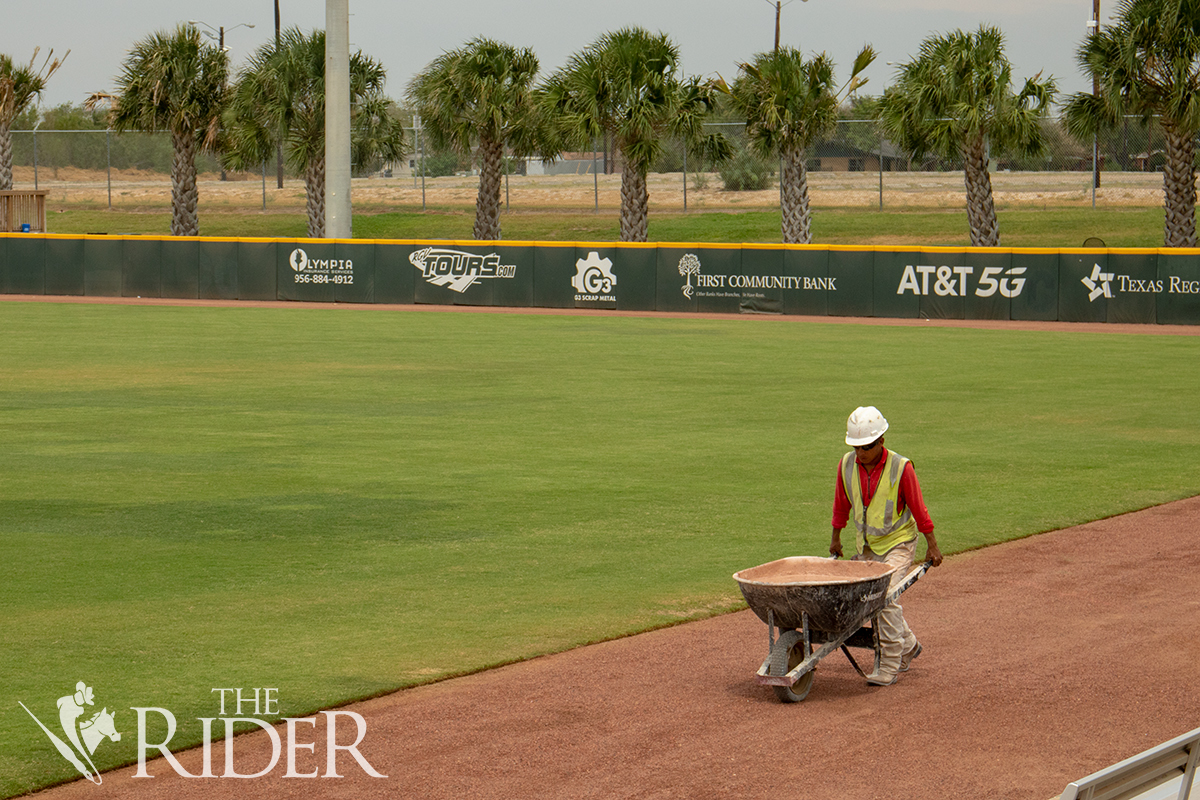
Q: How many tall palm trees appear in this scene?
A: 8